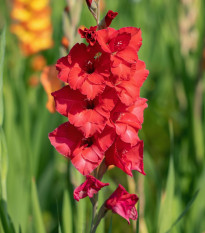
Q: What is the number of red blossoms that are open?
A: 7